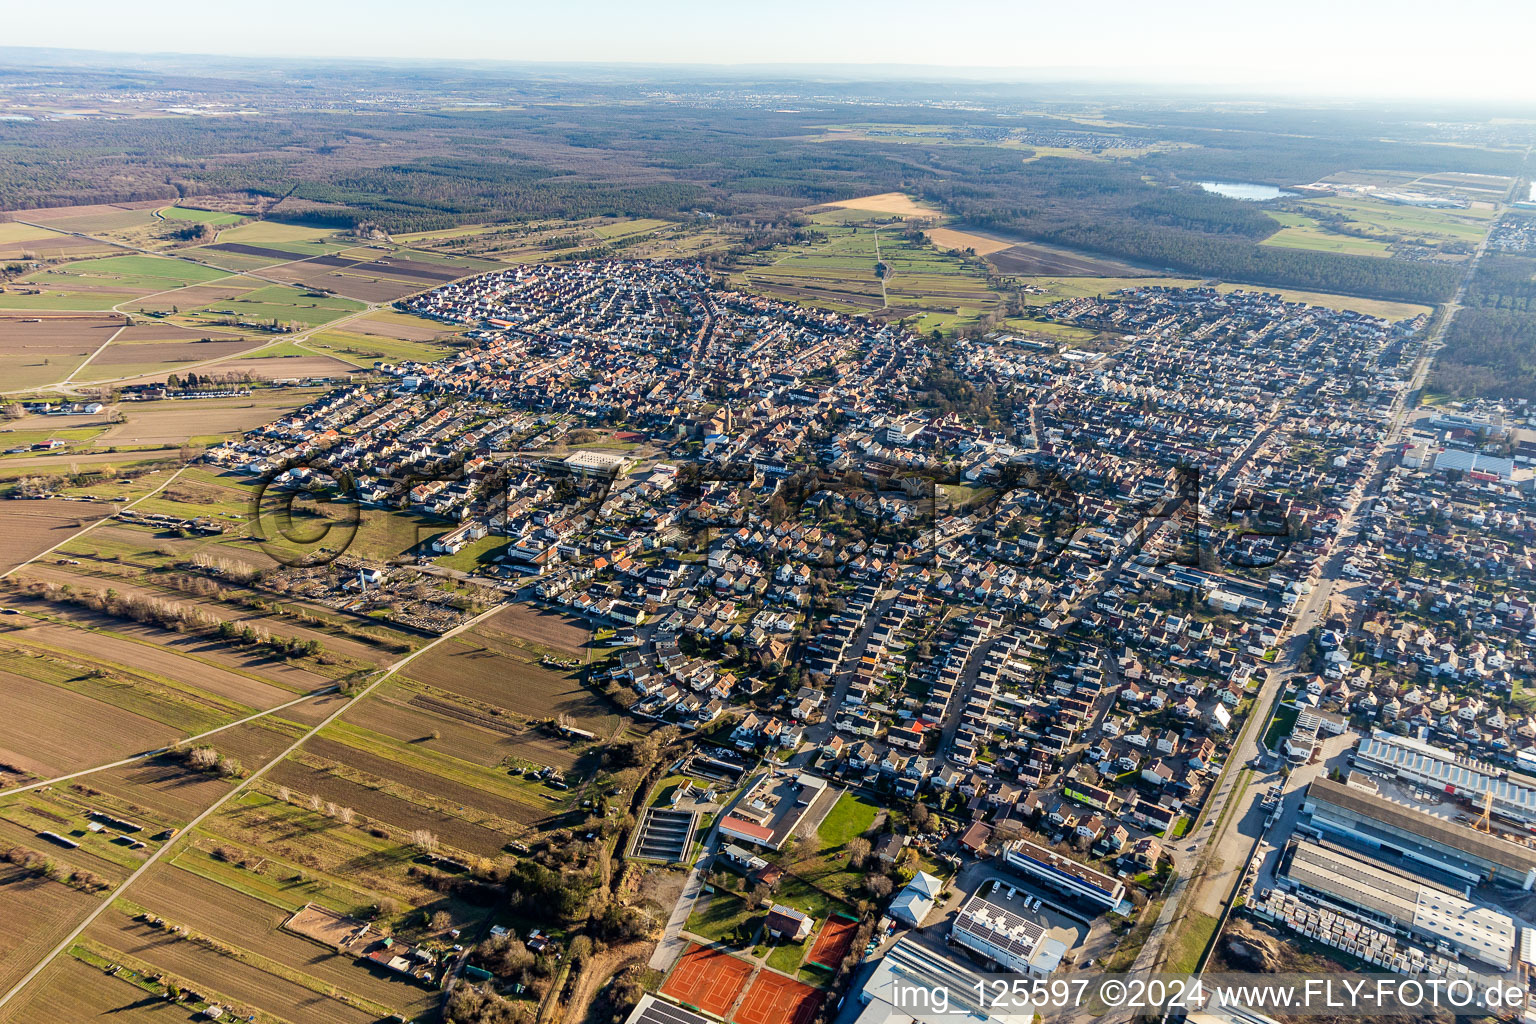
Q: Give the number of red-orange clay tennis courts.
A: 5